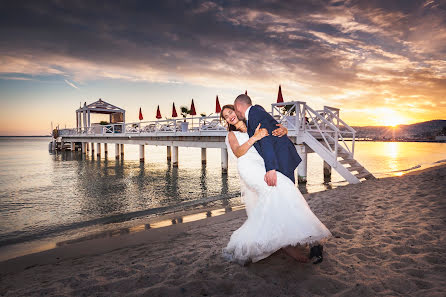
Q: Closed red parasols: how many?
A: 7